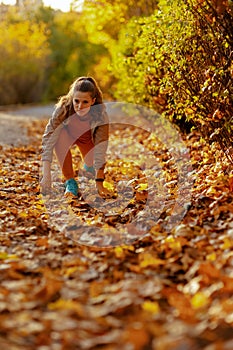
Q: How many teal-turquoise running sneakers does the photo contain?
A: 2